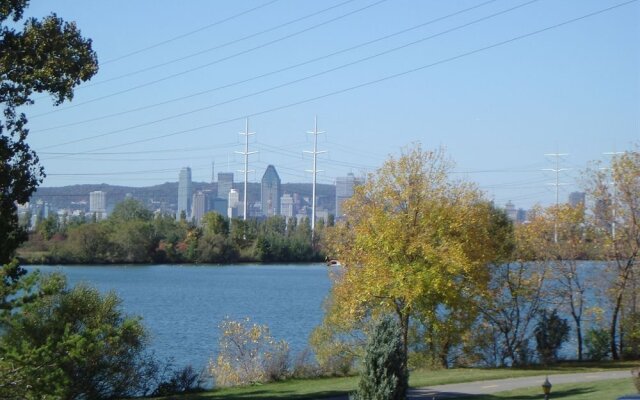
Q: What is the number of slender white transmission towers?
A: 4